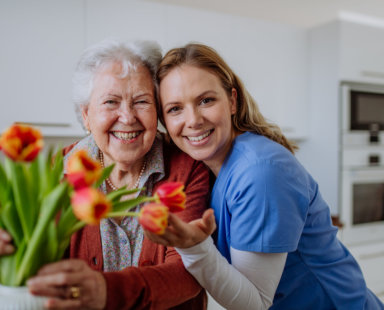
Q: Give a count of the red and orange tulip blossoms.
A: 5